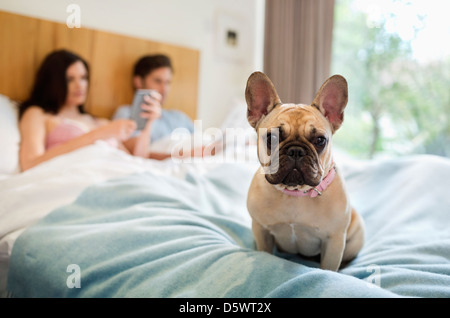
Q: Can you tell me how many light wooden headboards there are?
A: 1